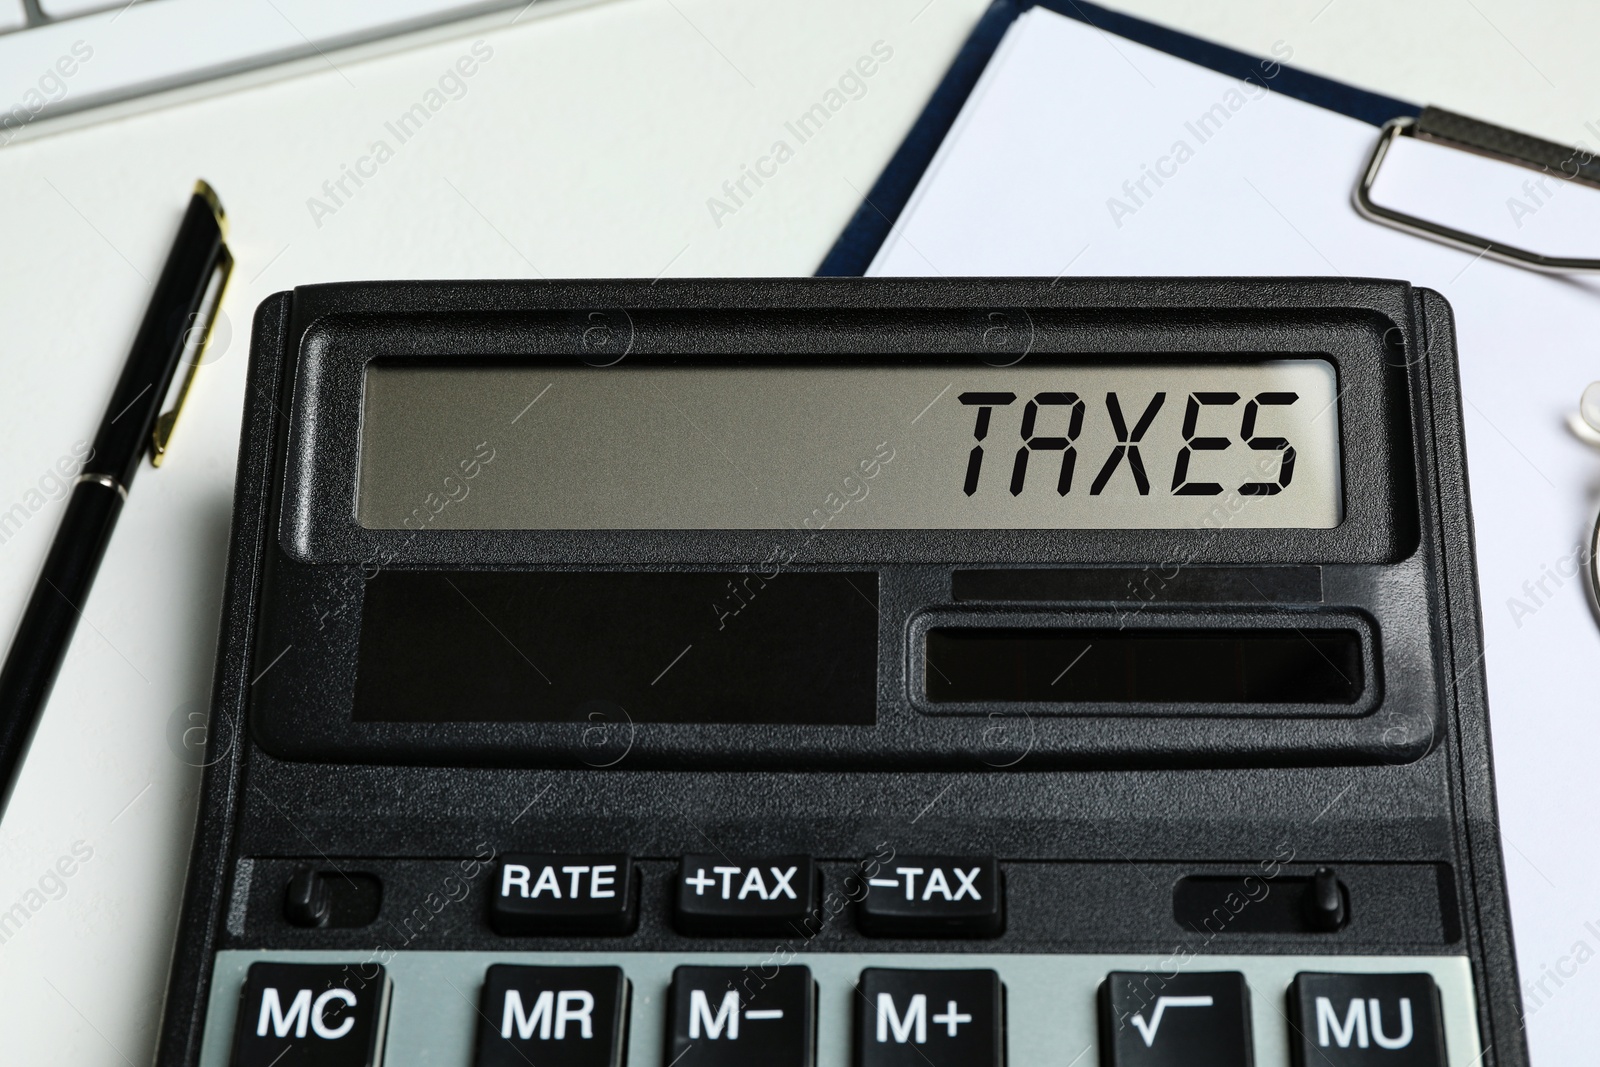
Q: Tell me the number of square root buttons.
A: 1